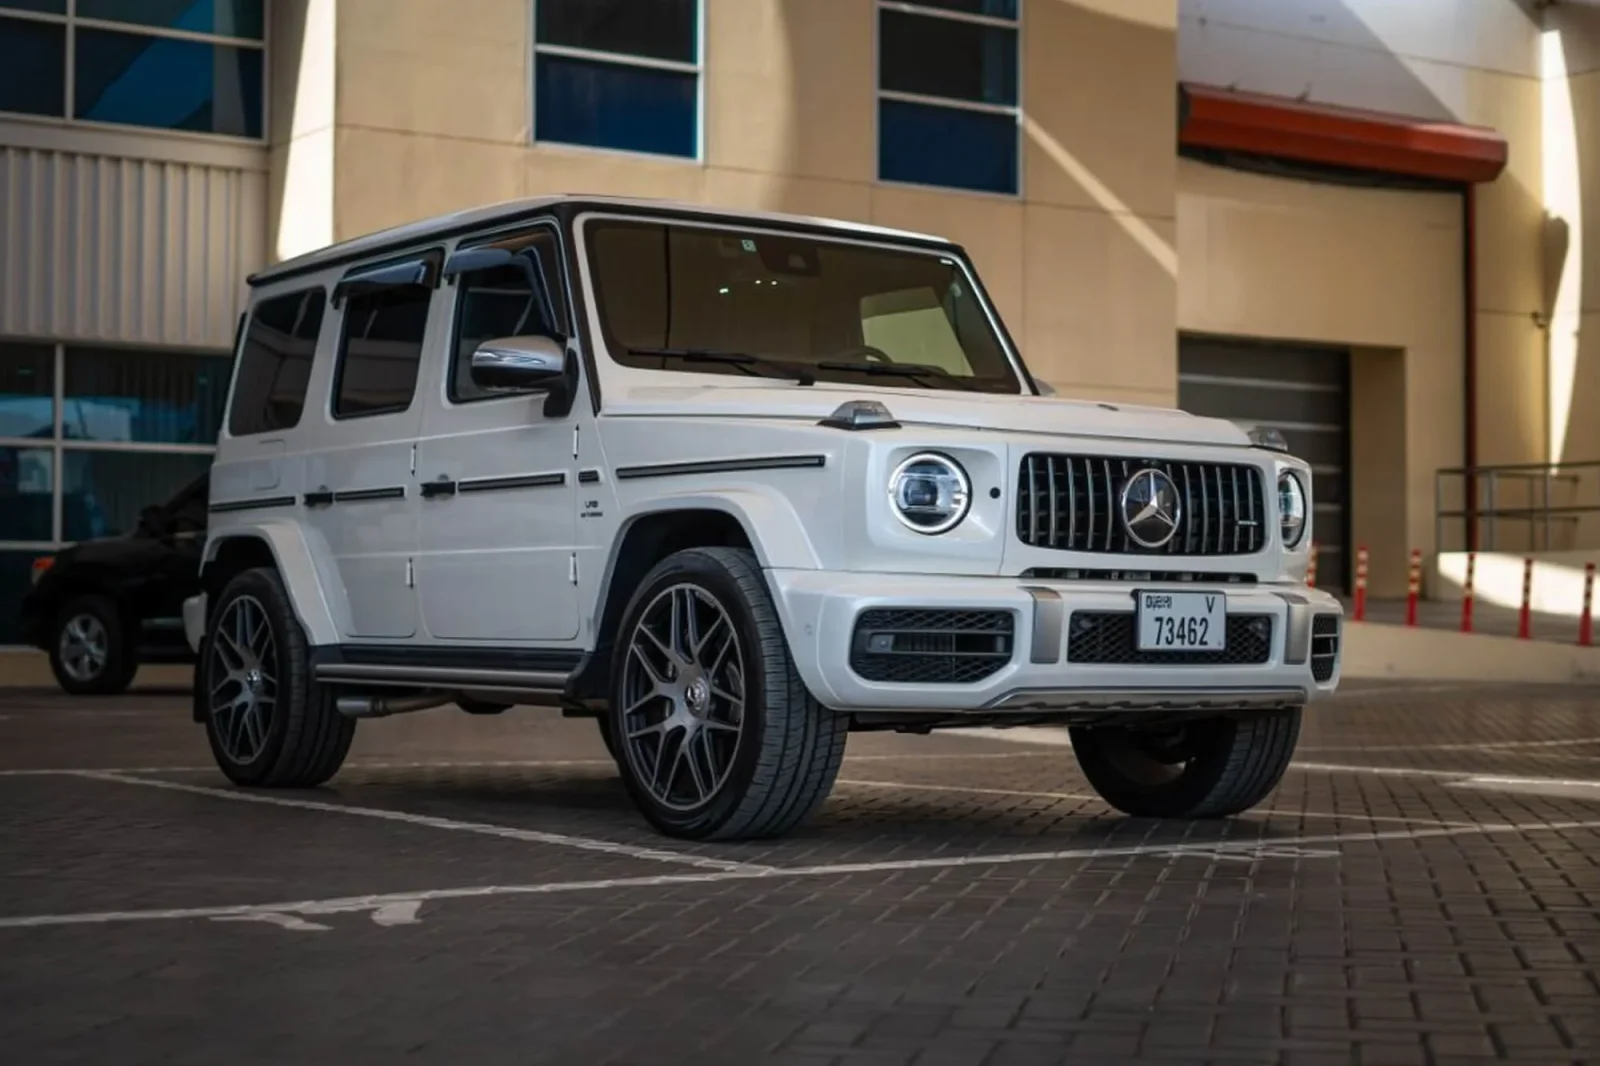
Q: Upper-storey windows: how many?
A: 3